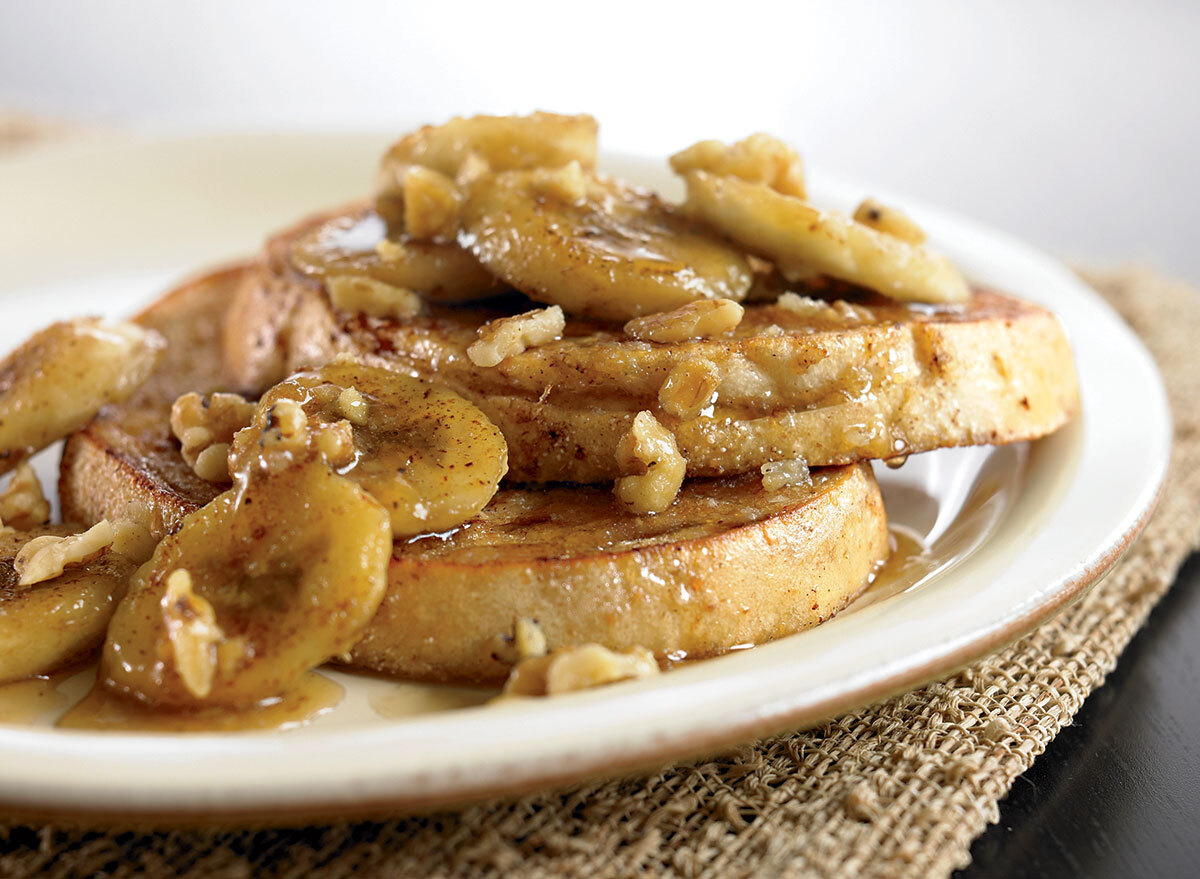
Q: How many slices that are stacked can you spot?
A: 2